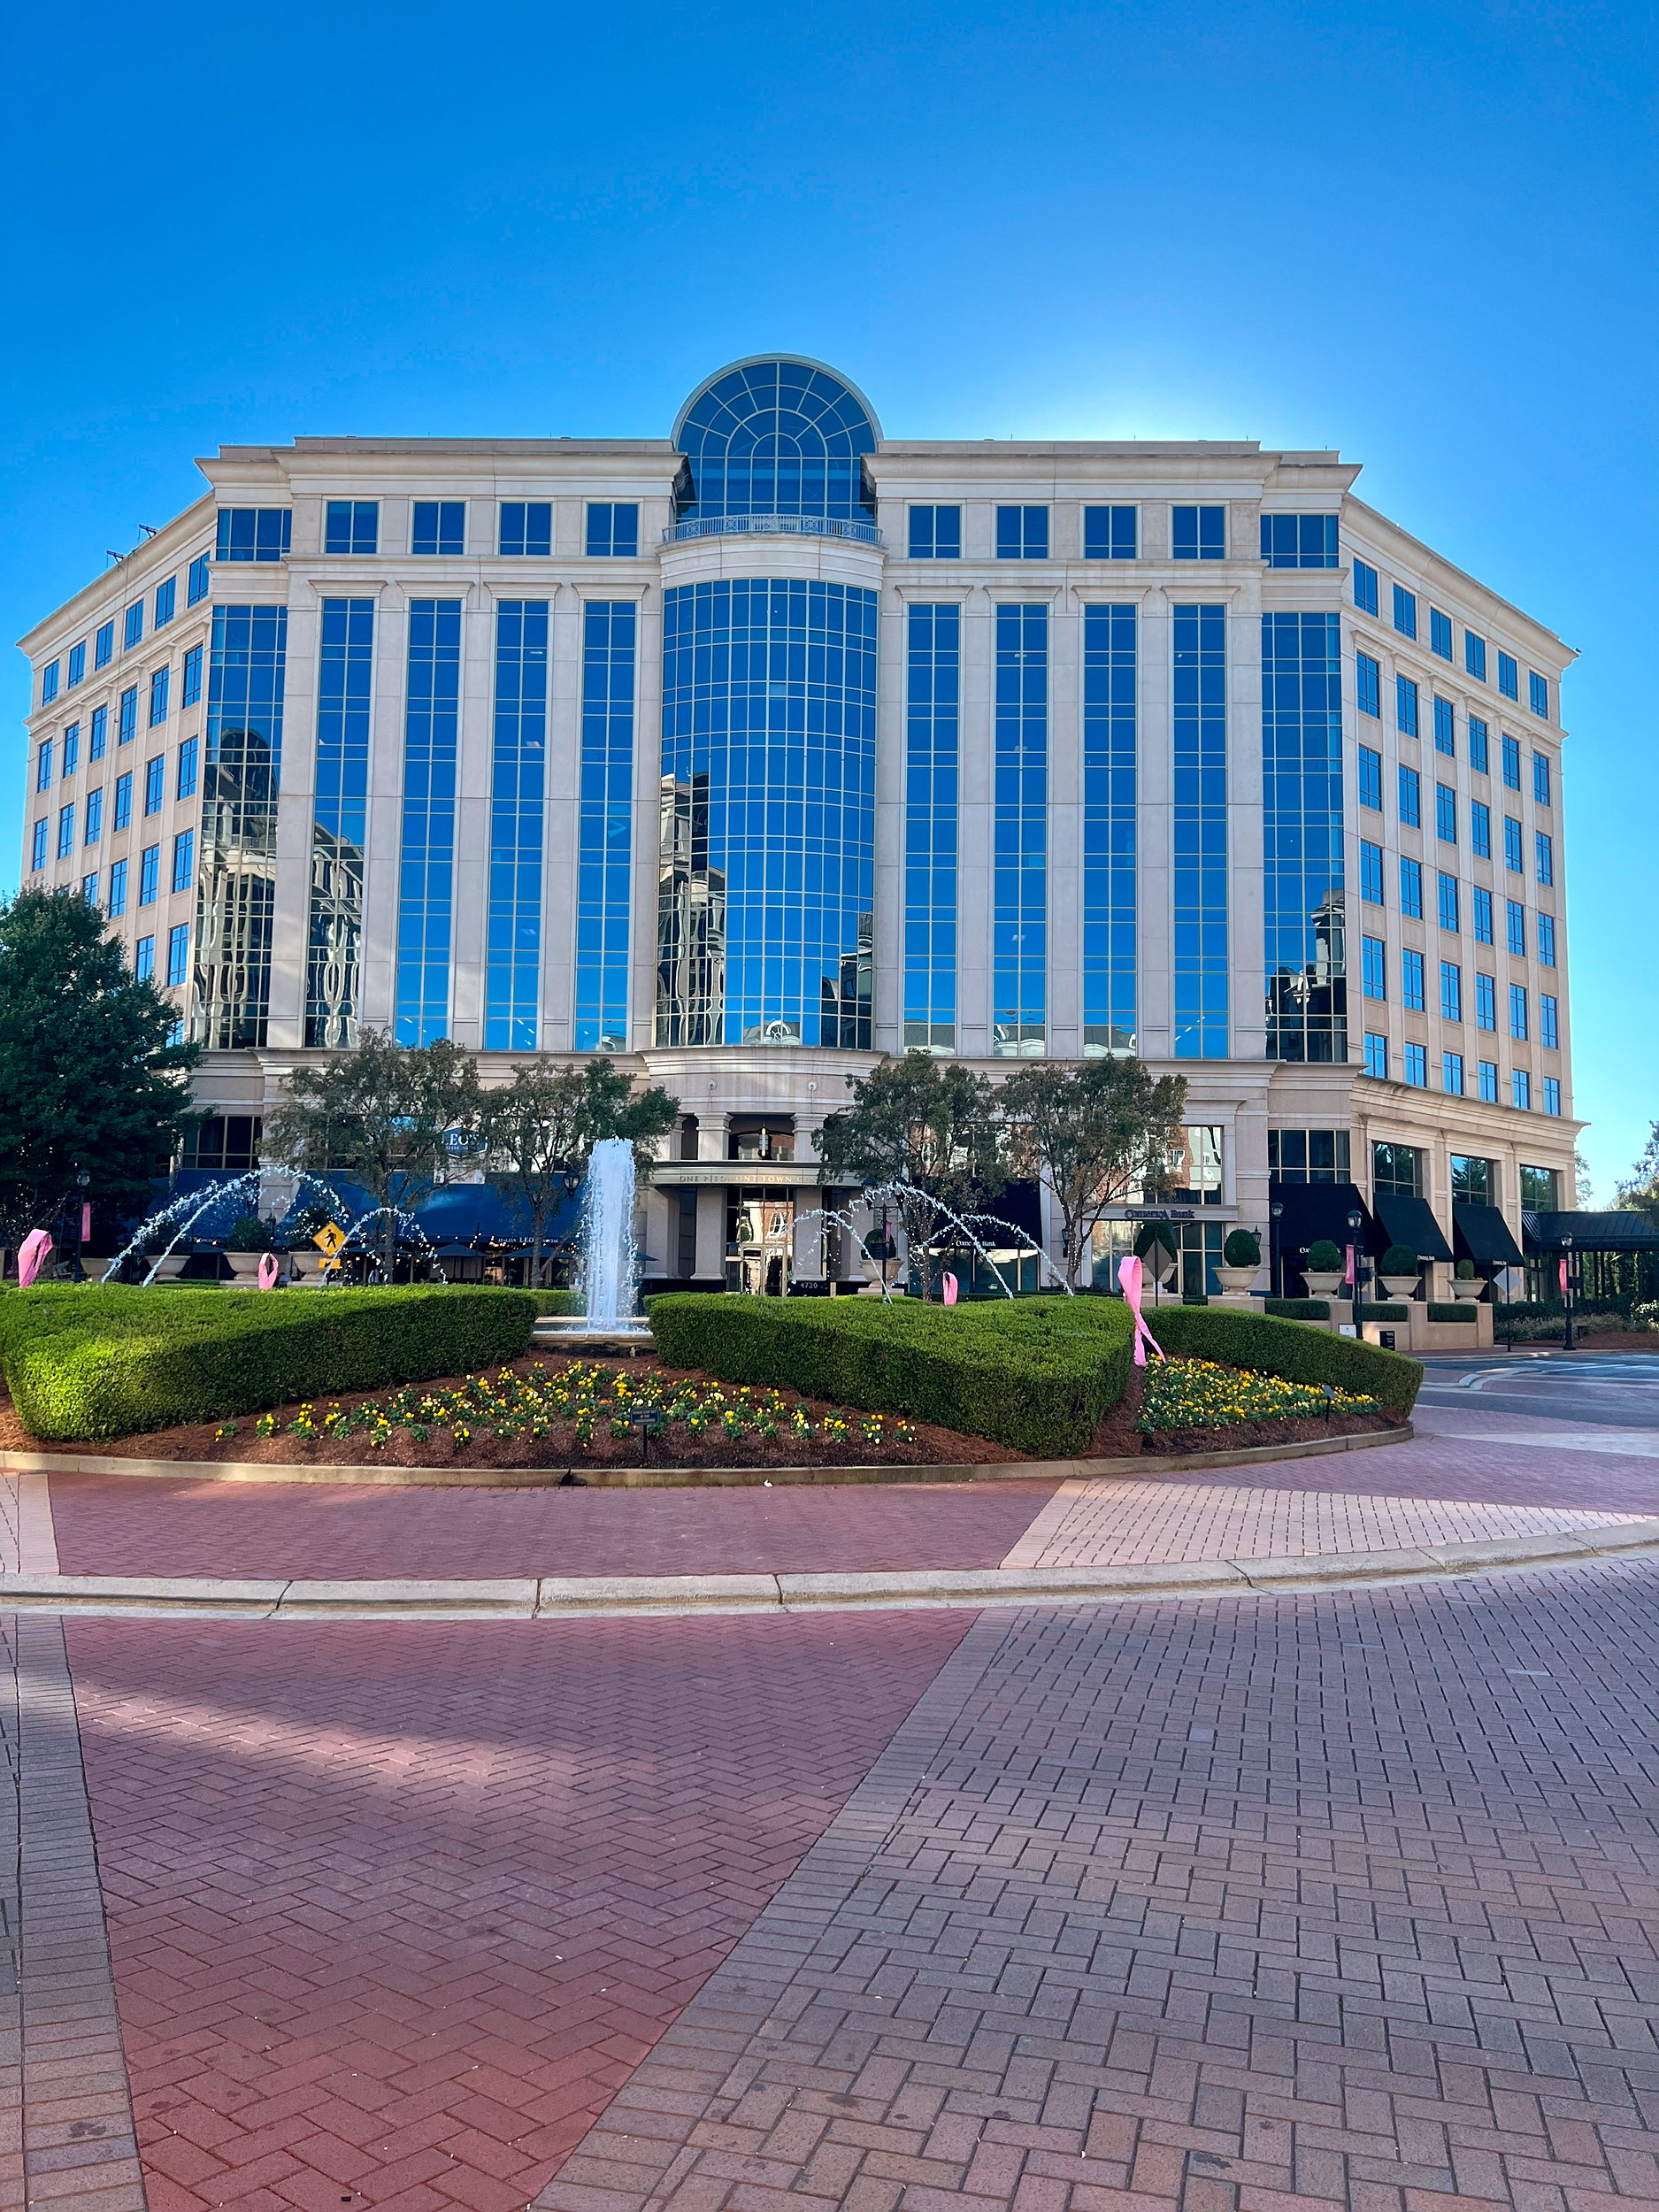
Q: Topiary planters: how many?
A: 10